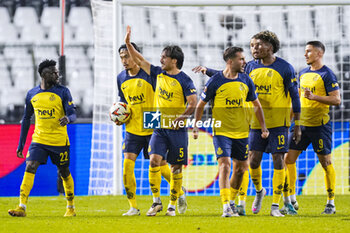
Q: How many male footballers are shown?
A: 6